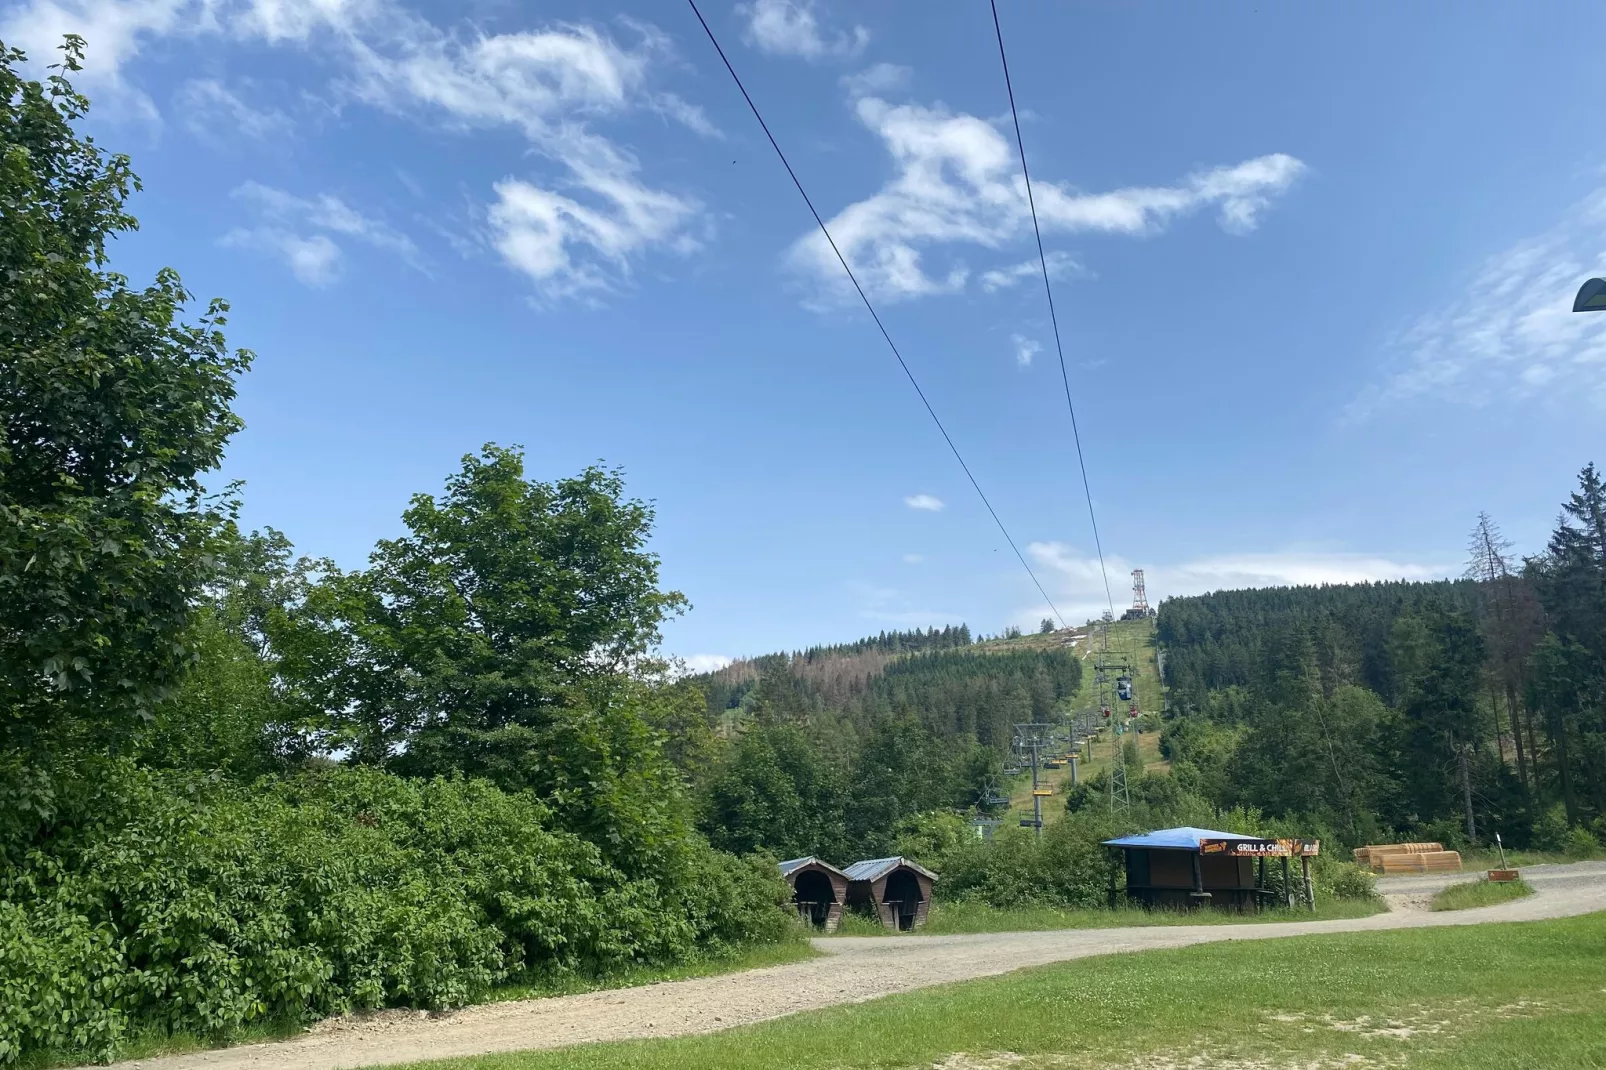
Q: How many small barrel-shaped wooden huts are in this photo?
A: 2